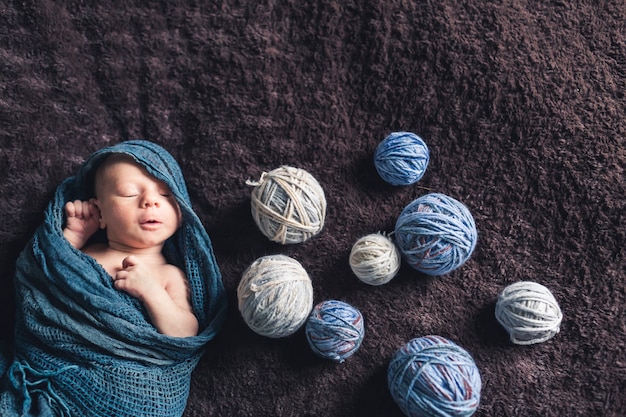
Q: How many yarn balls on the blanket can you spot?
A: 8